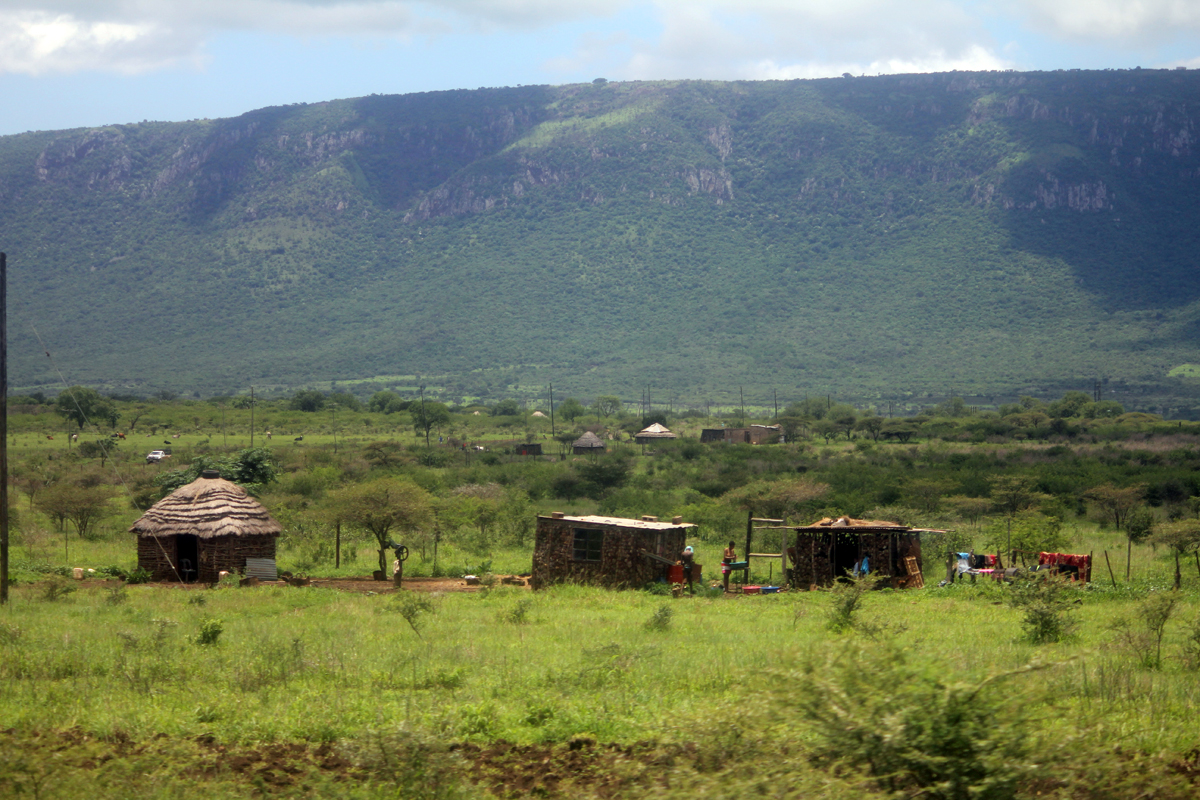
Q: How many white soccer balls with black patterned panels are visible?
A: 0